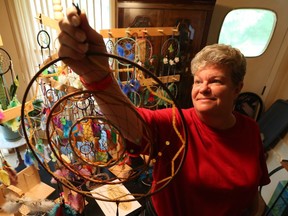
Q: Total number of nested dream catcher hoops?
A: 3